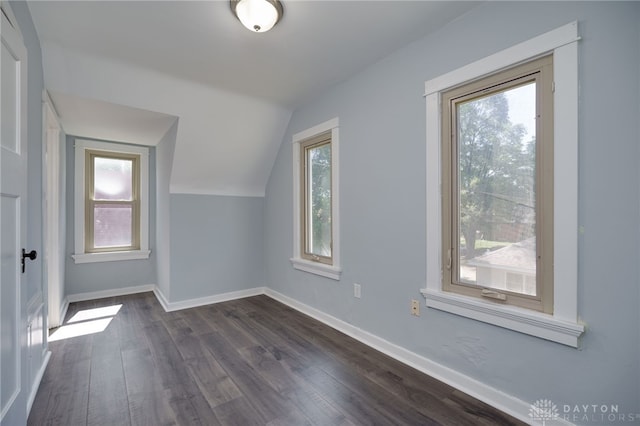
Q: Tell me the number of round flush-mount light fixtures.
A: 1